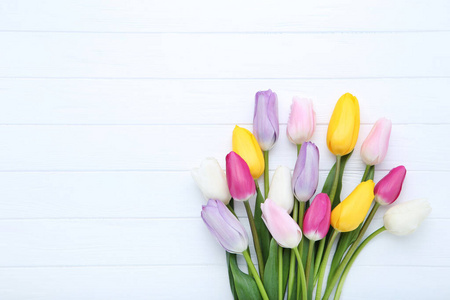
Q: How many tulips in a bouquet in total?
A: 15